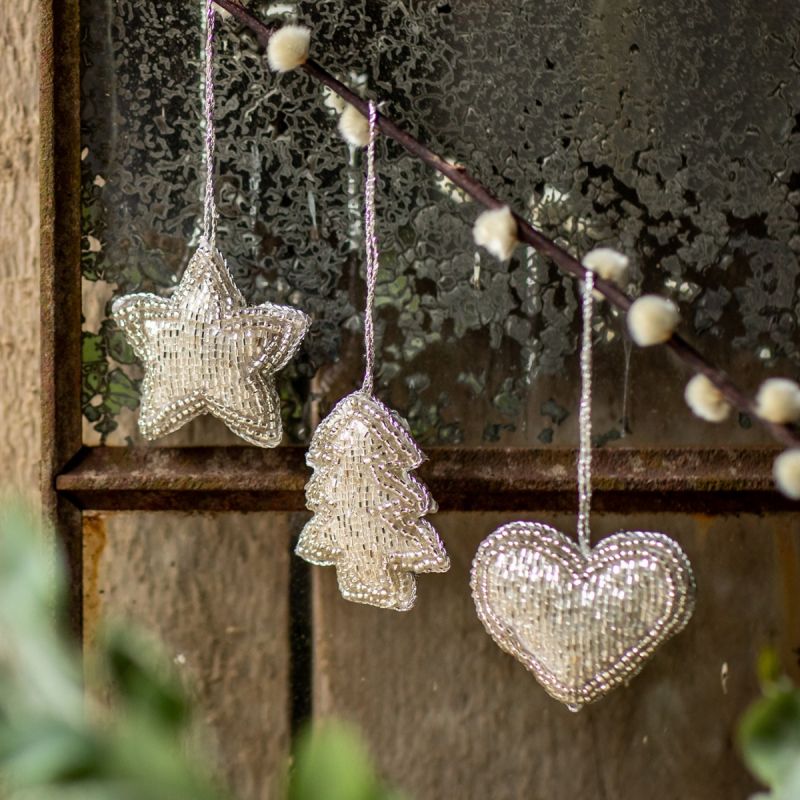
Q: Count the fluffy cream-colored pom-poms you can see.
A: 8